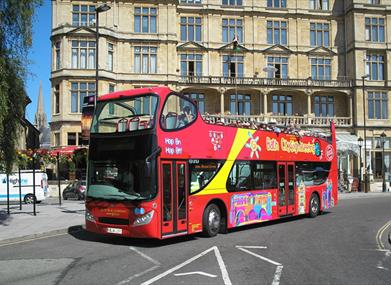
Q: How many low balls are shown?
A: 0